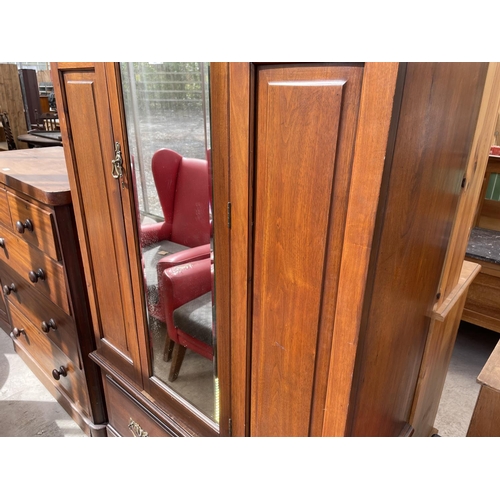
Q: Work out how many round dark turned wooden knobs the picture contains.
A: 7